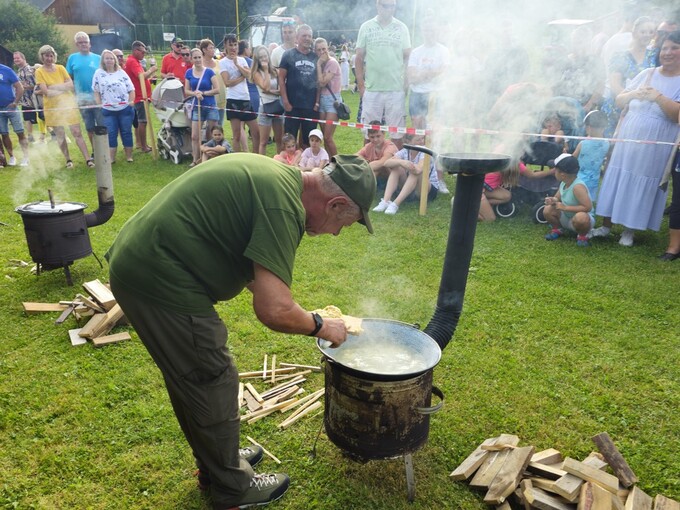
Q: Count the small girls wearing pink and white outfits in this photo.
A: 2